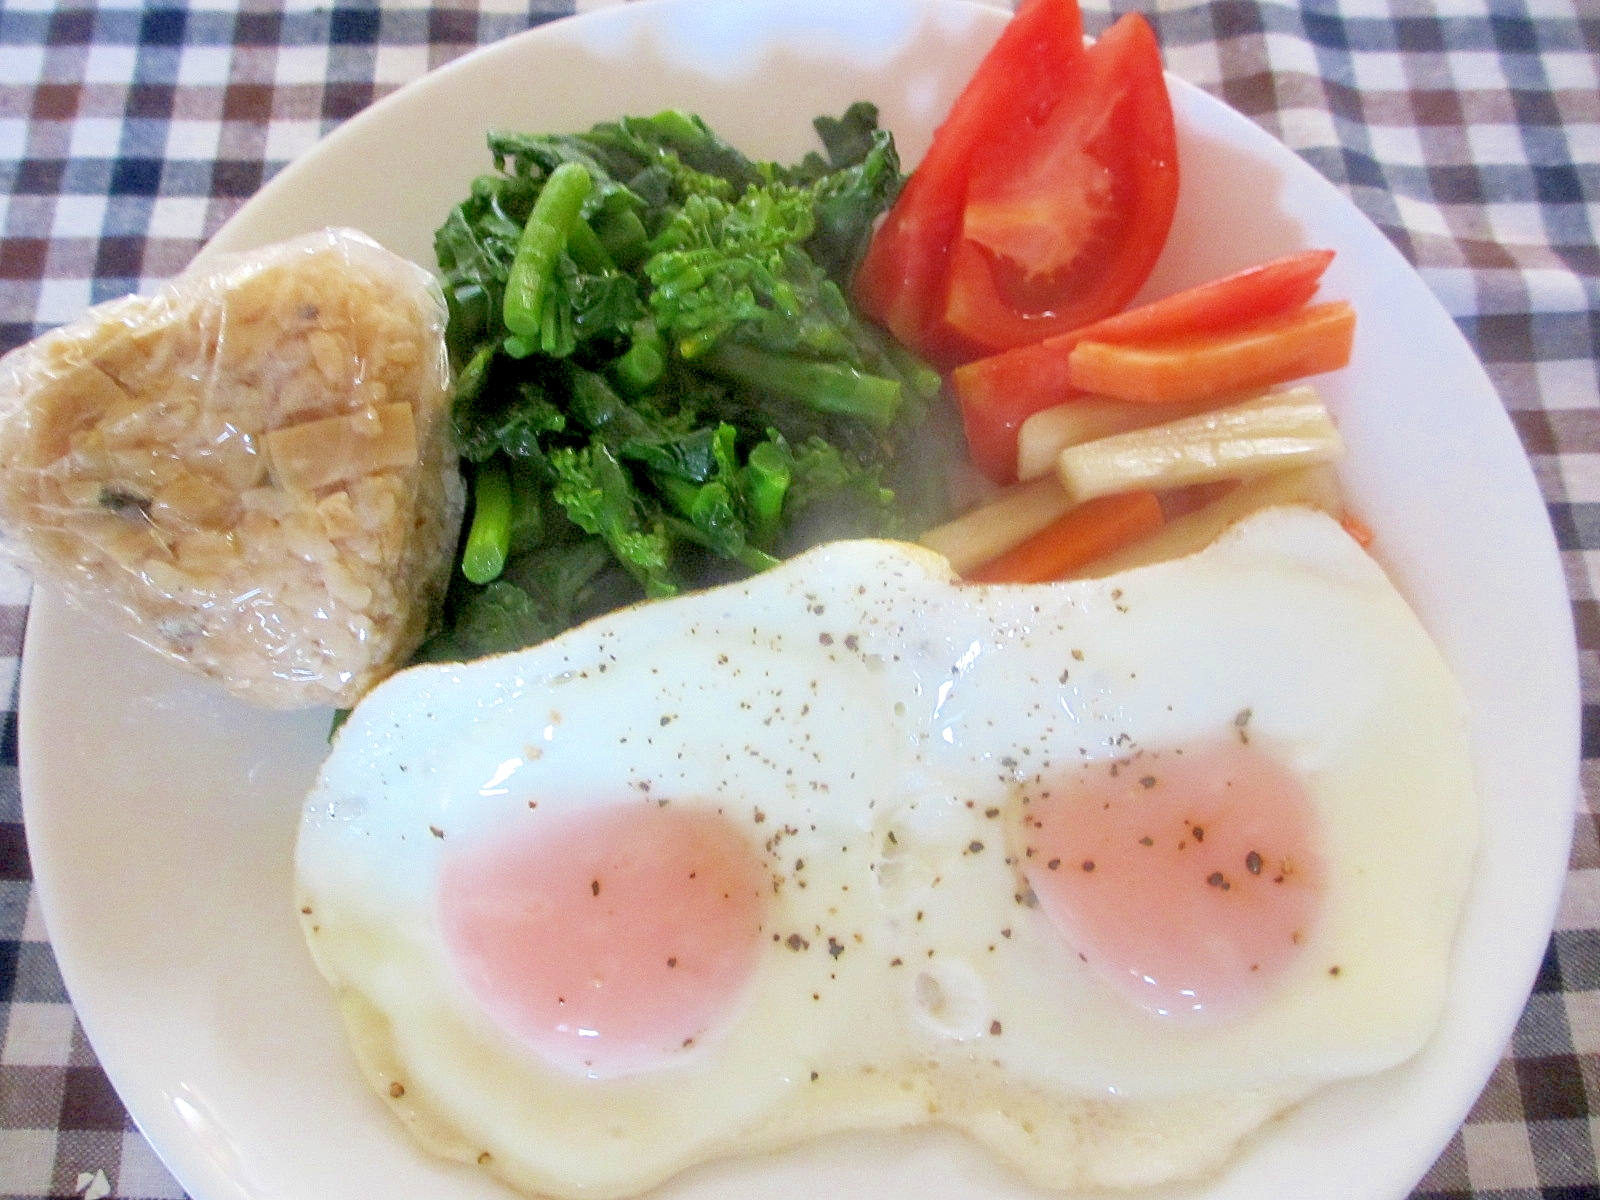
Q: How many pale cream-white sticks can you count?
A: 4